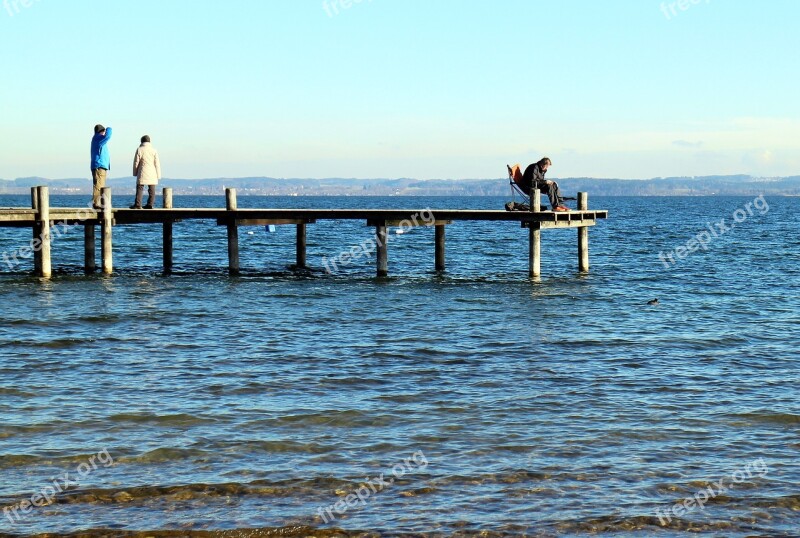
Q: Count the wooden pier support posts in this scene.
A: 11